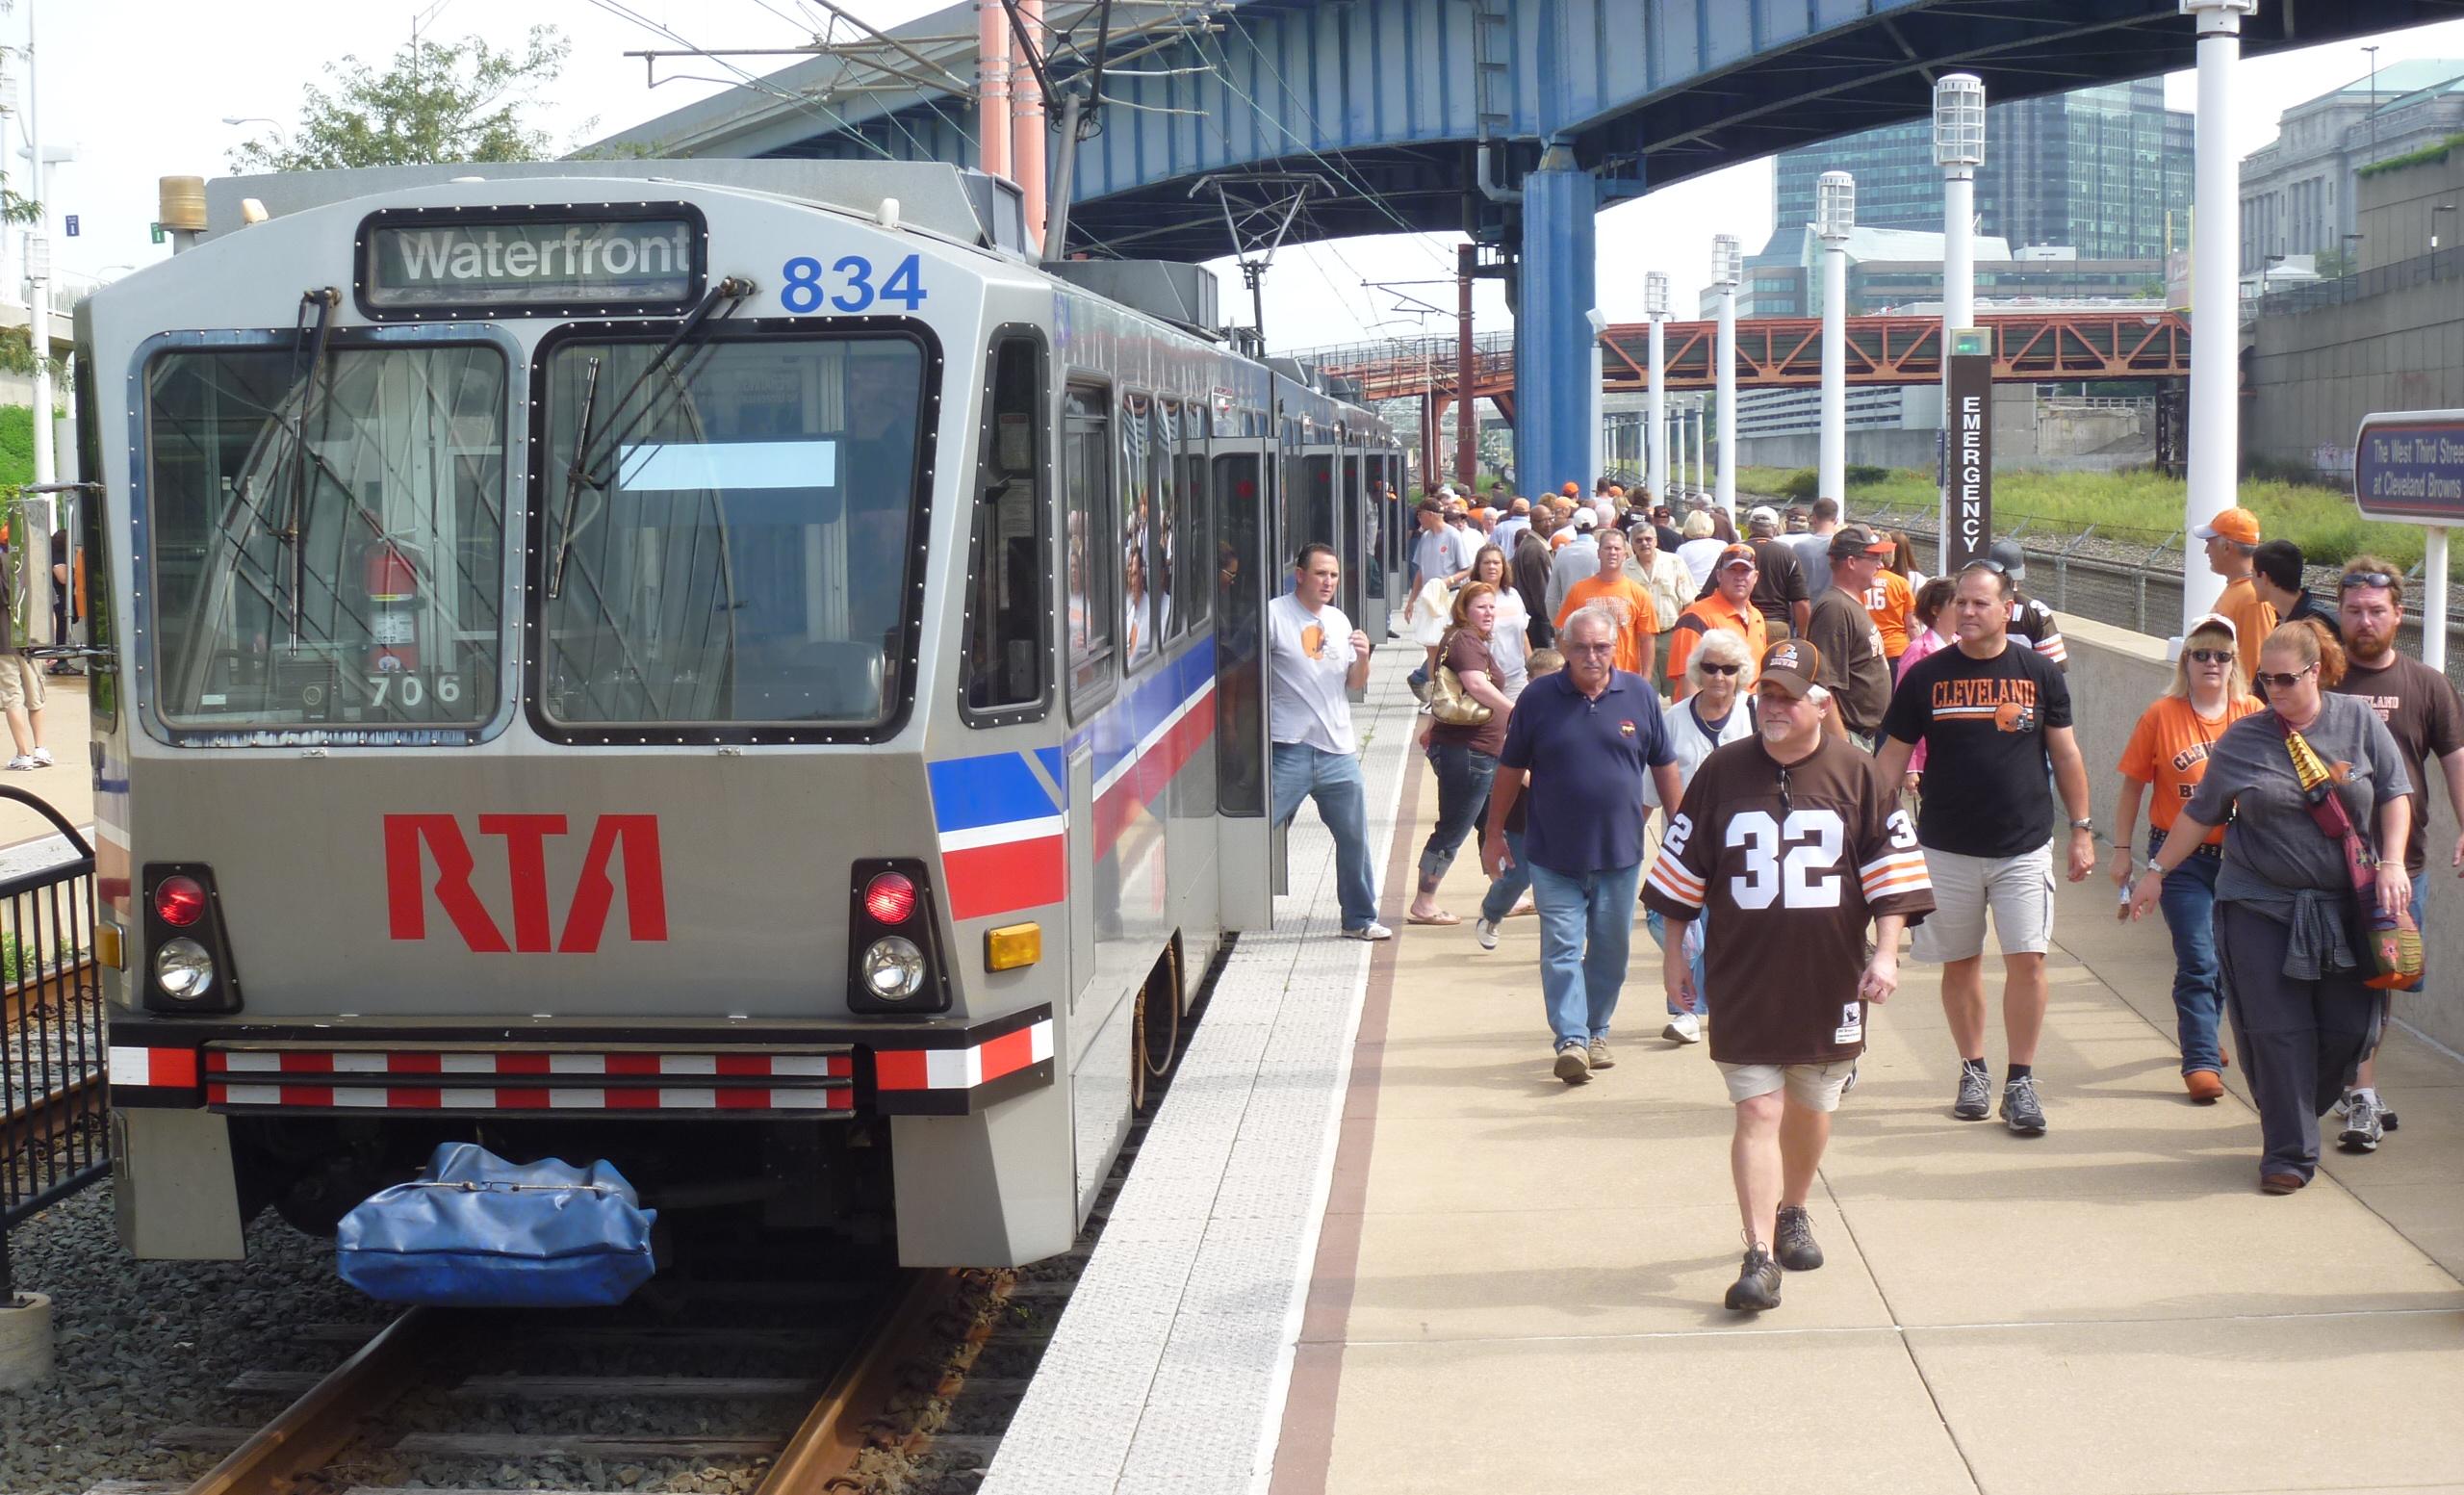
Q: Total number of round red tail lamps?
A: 2